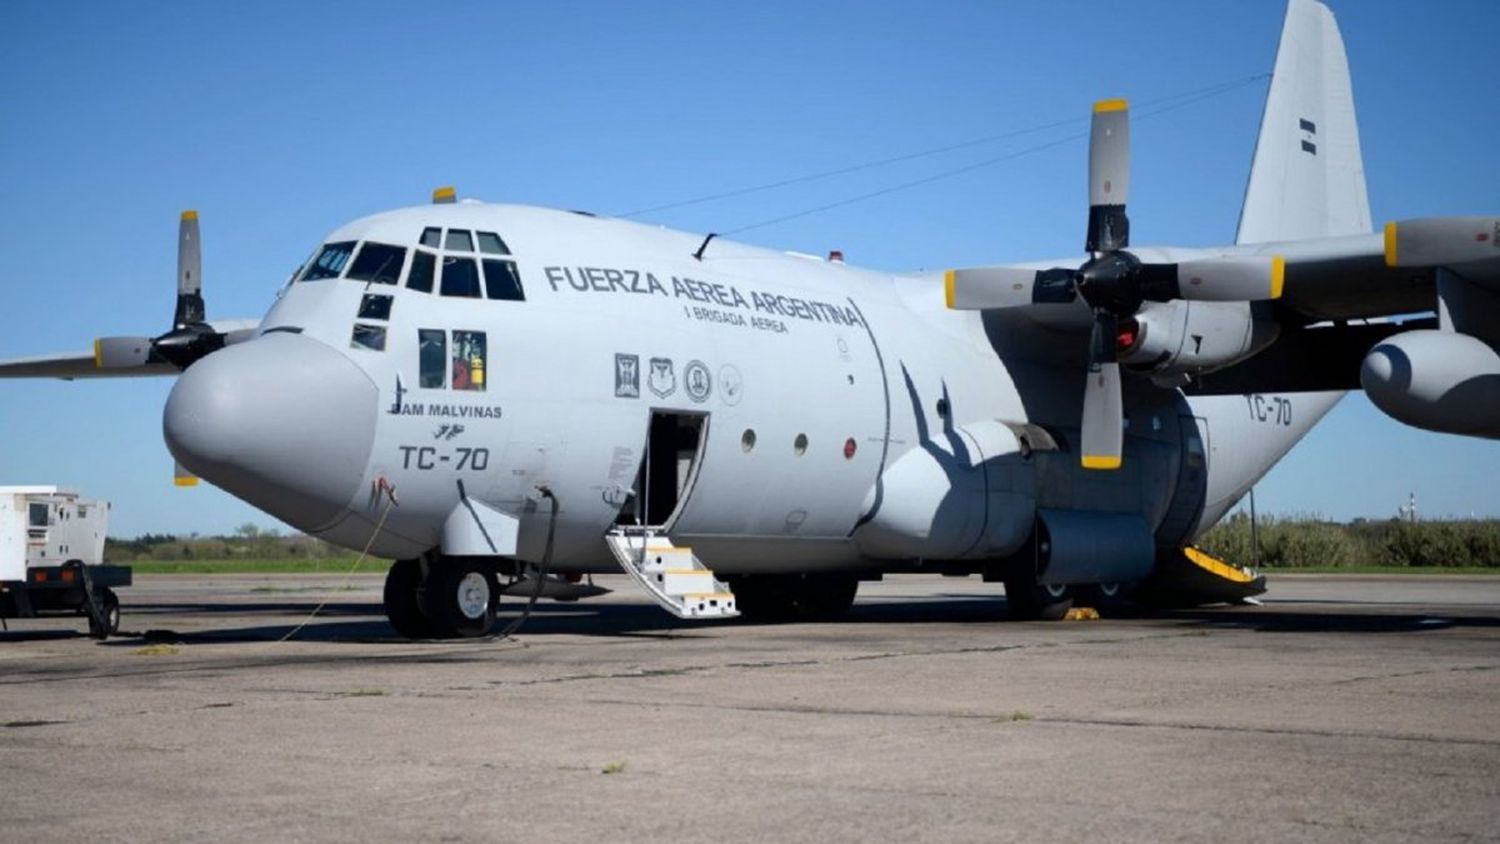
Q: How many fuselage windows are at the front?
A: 12